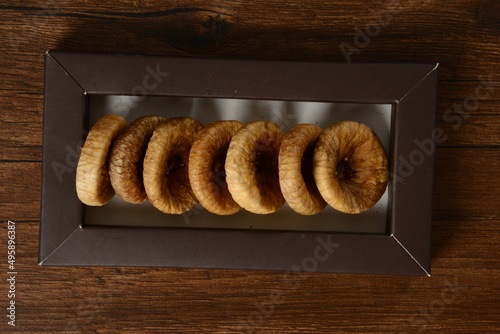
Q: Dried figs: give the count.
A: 7